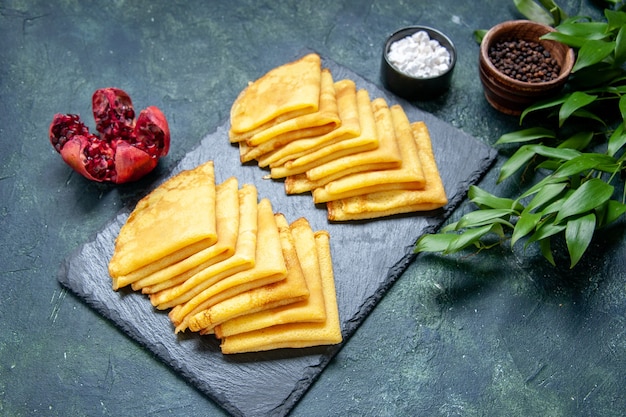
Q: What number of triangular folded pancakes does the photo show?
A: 14